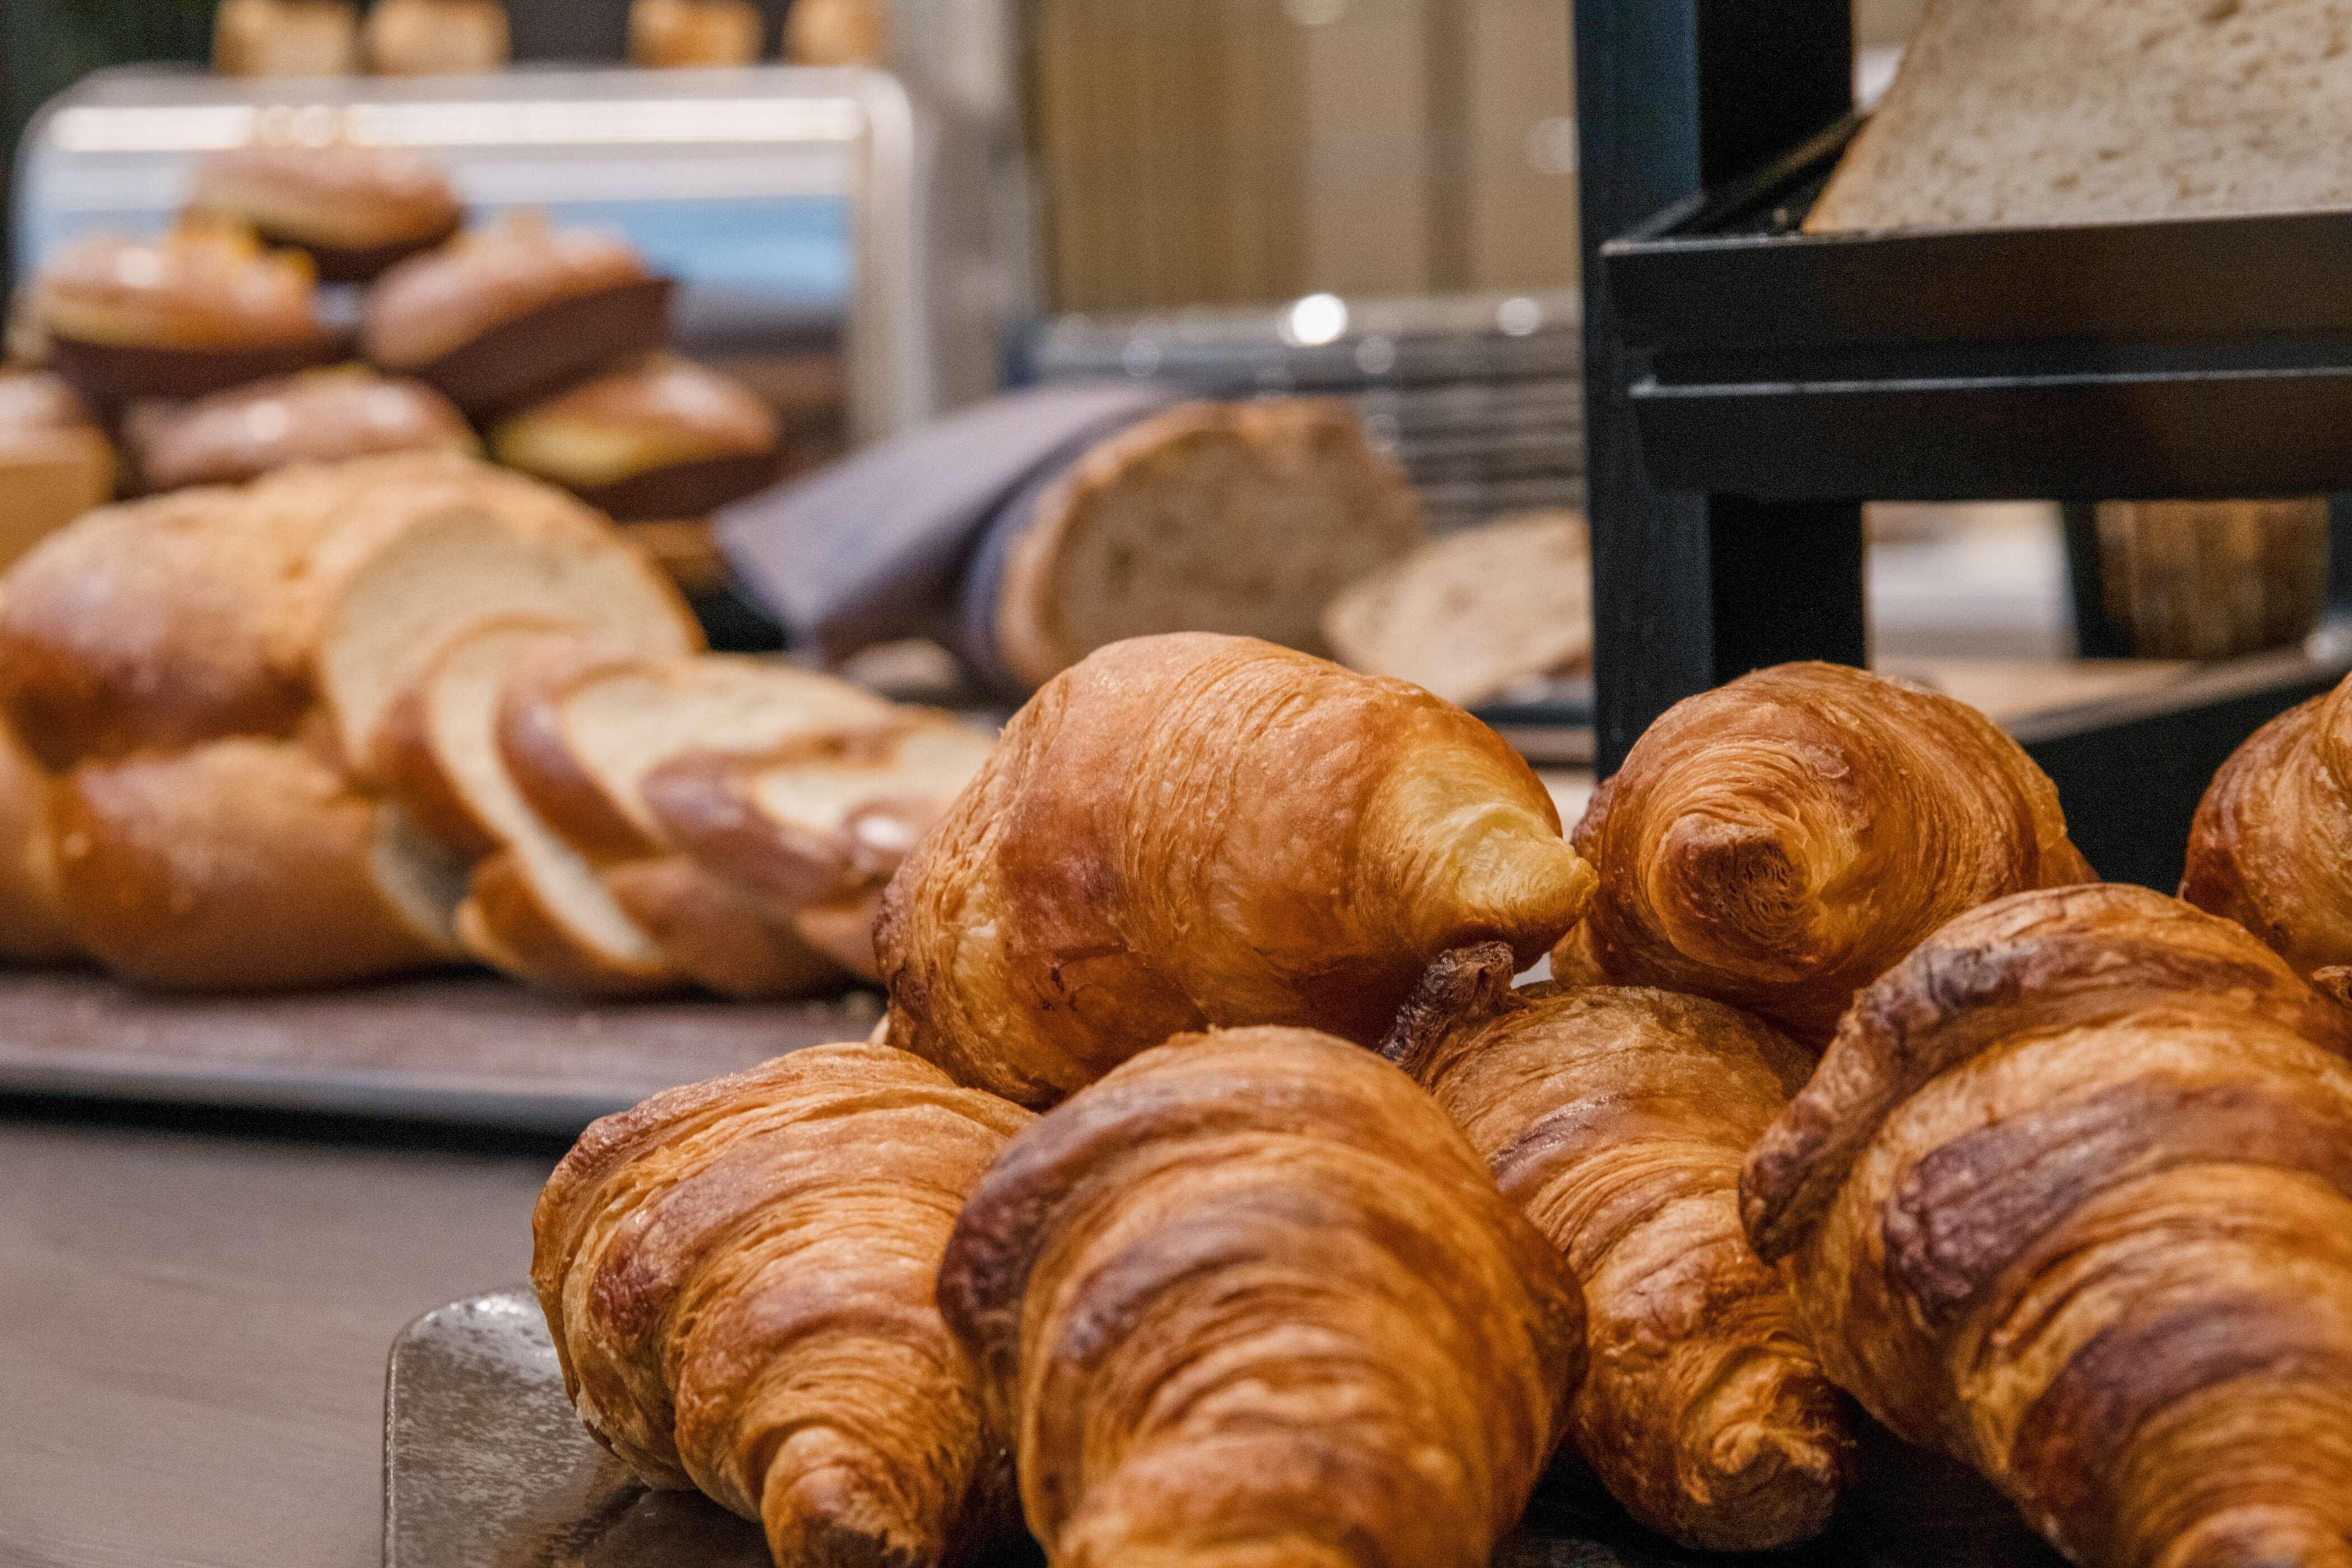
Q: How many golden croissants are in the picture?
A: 7